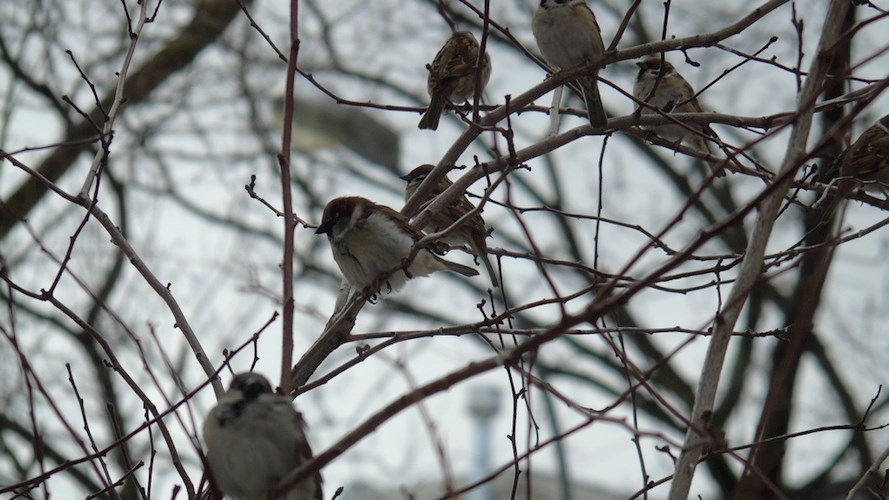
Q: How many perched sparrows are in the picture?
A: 7